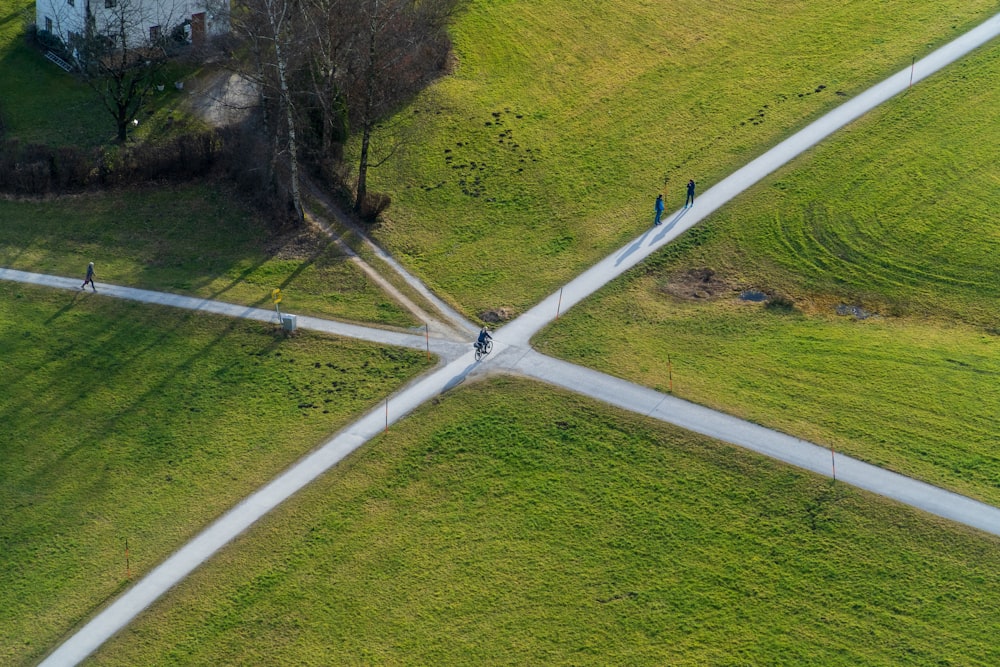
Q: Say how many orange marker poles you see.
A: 8